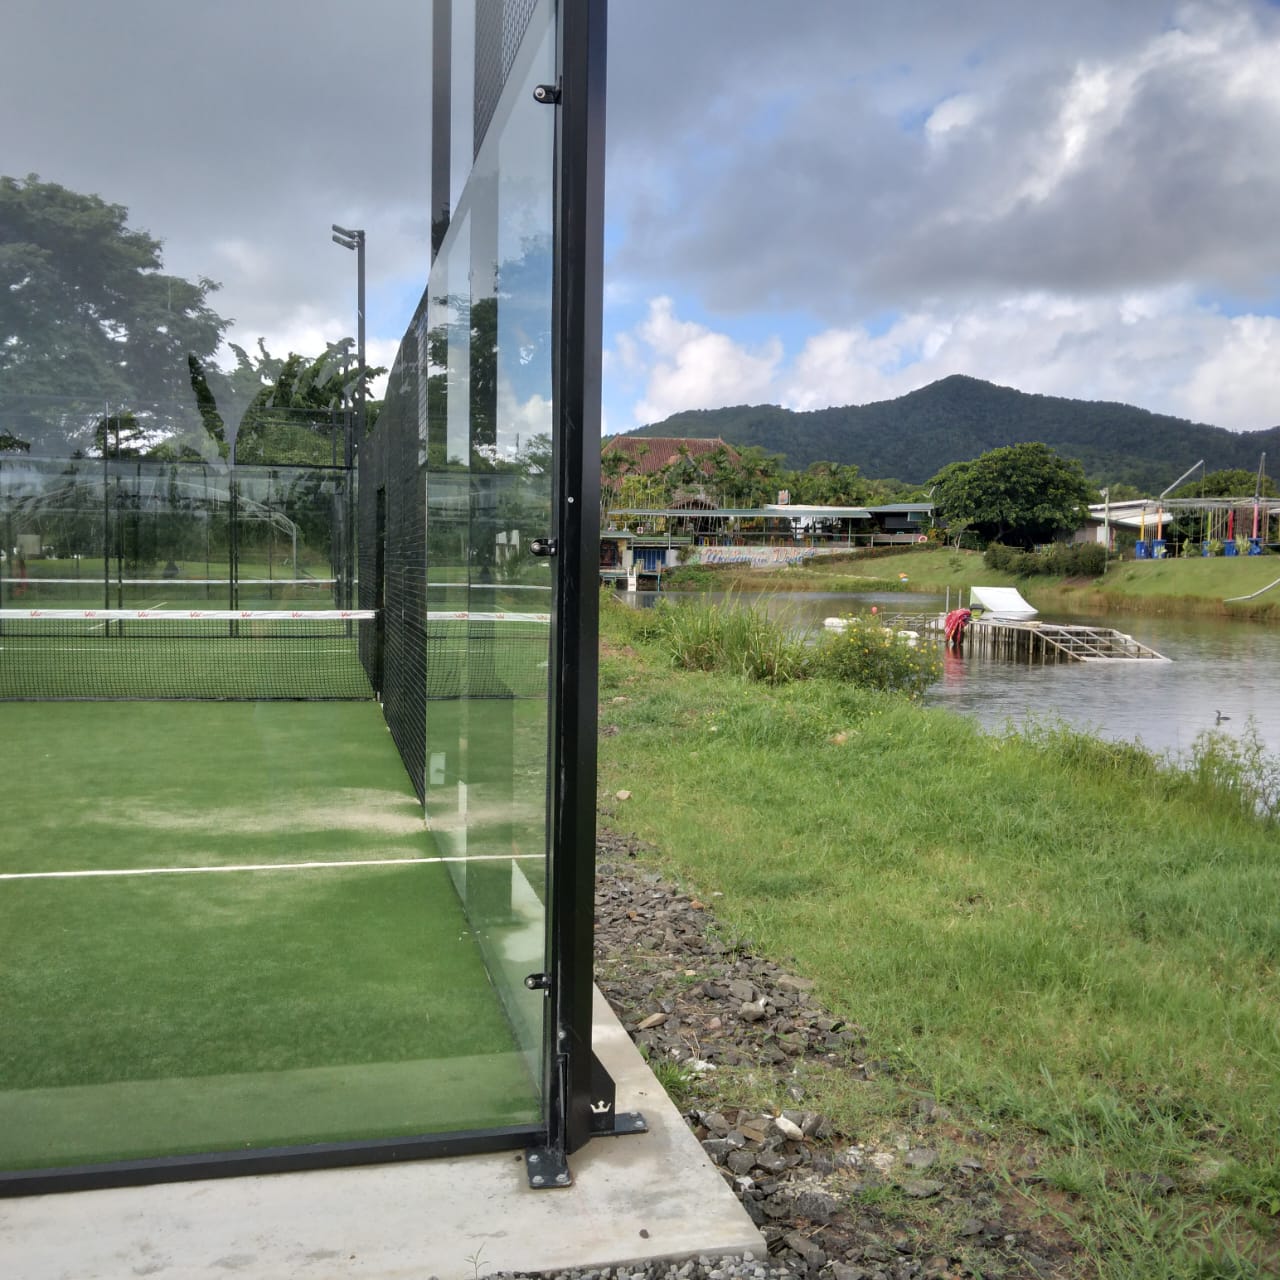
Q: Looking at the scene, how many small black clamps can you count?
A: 3